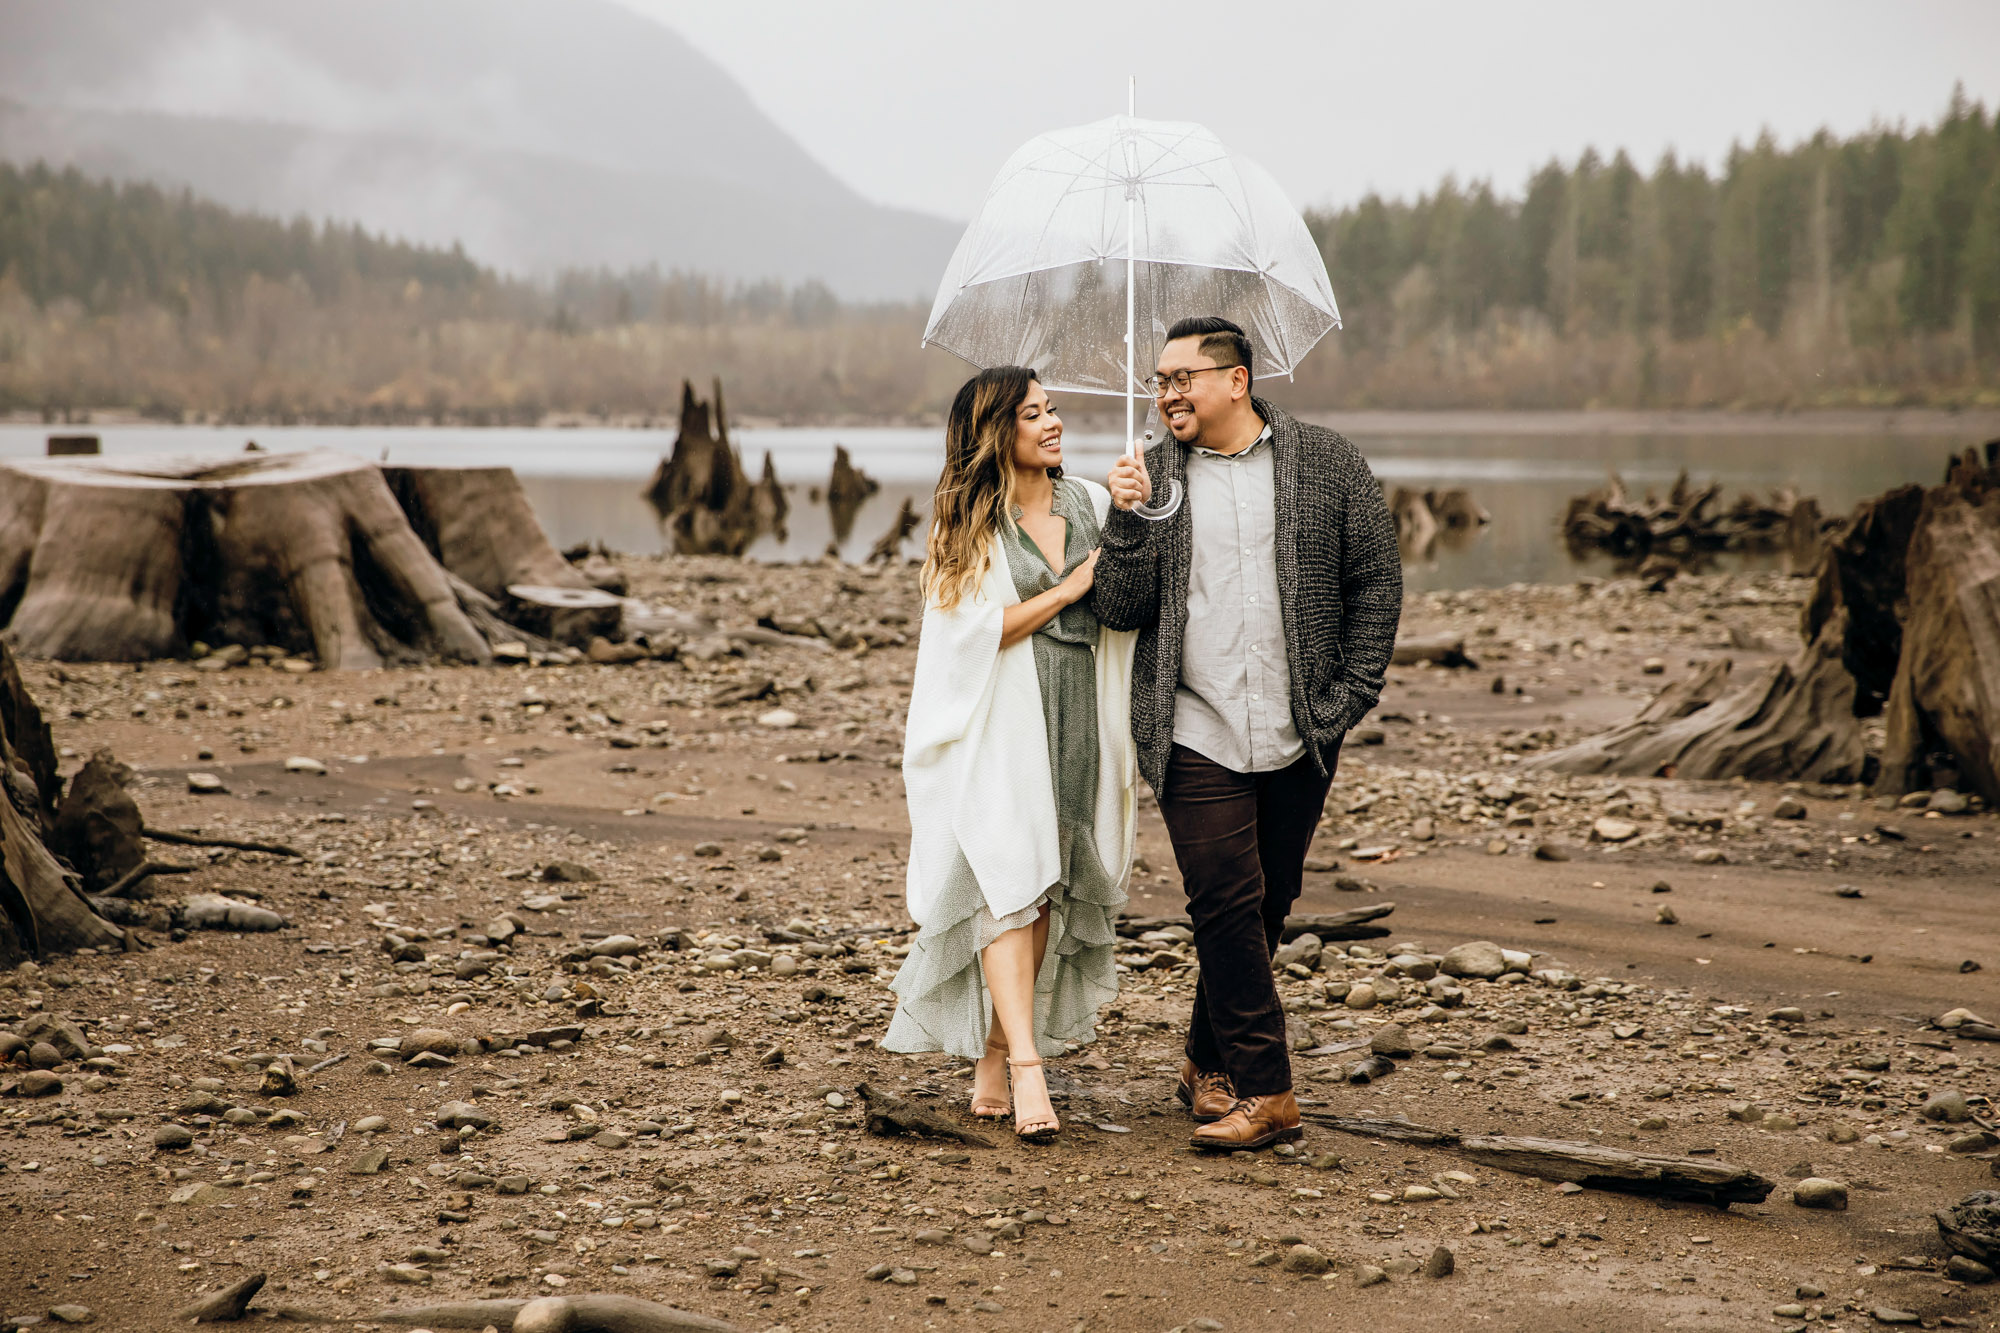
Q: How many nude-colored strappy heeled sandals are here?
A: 2